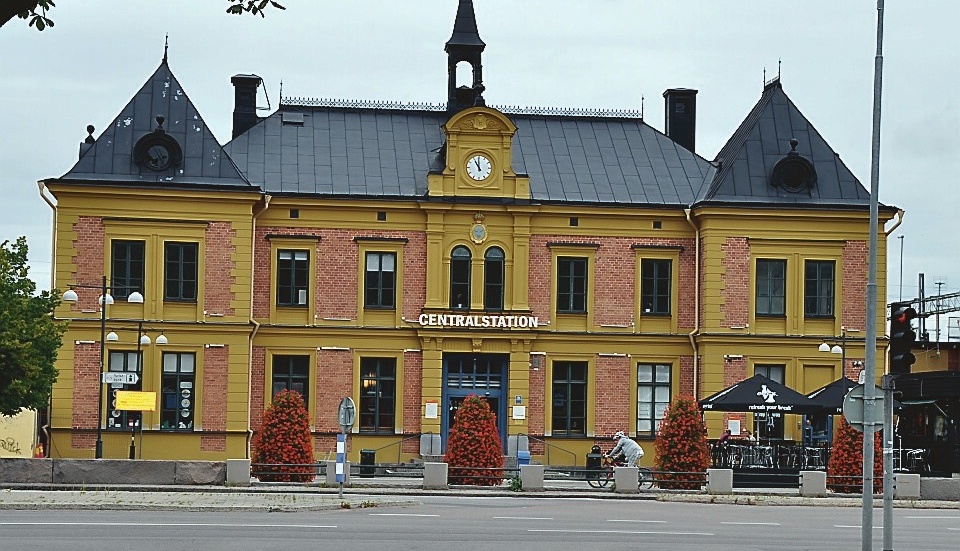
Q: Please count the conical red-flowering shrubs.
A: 4